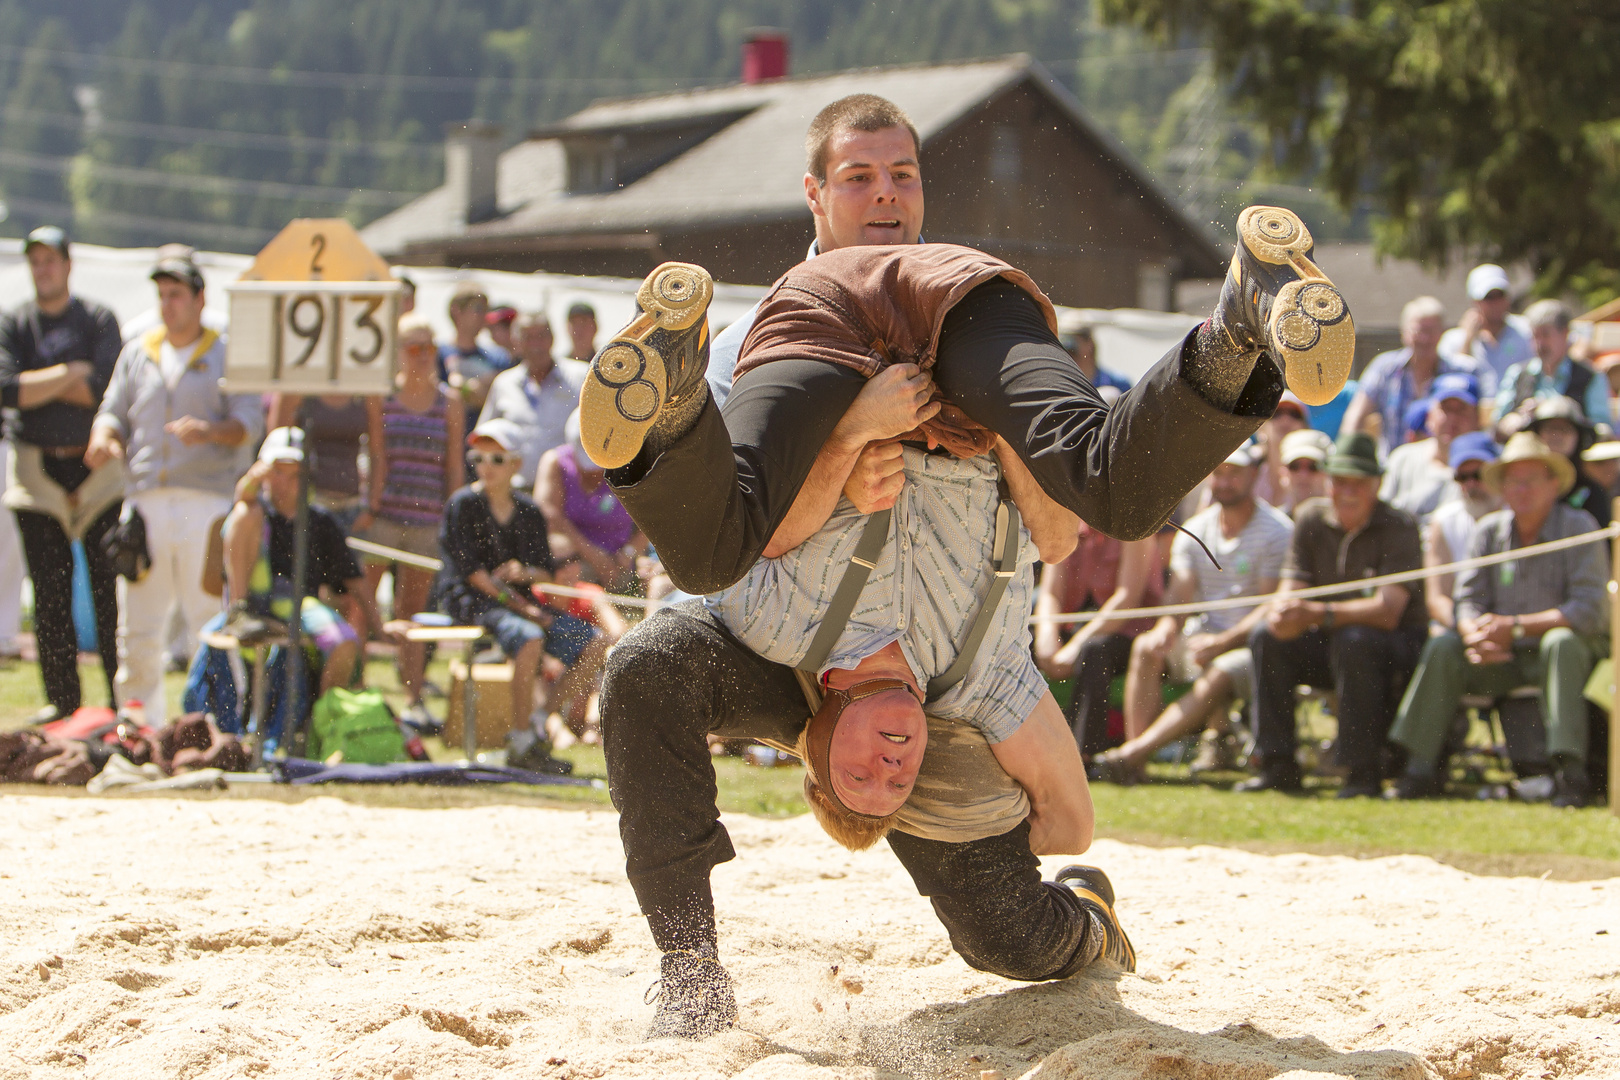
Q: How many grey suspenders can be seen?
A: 2